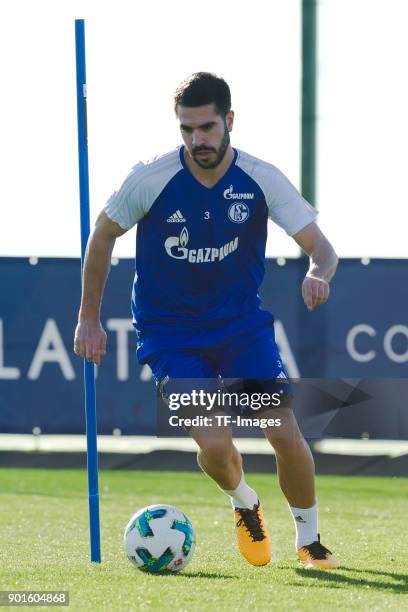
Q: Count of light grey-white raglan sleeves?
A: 2